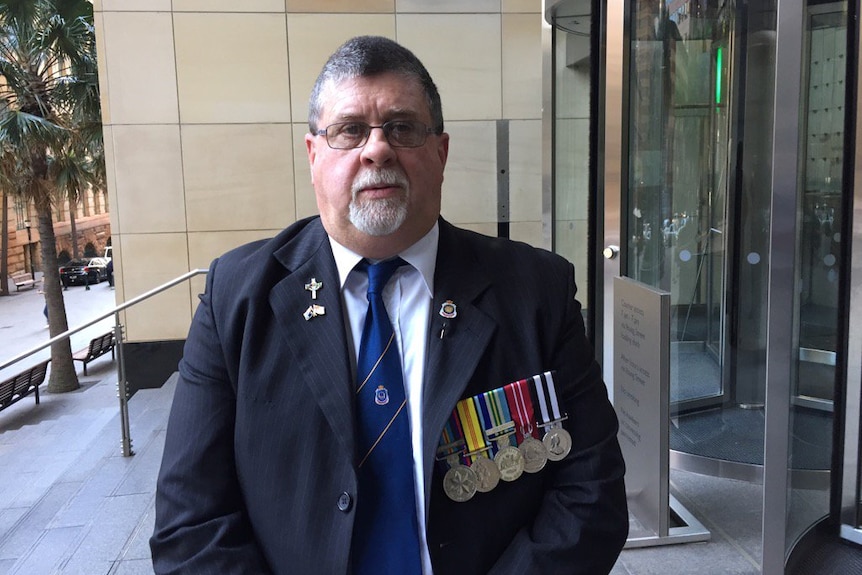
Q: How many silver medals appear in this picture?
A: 5